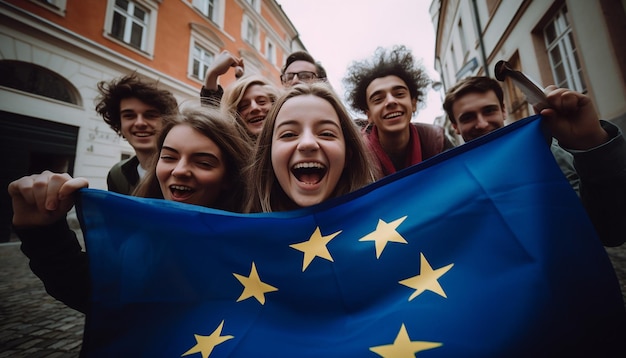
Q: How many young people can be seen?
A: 7